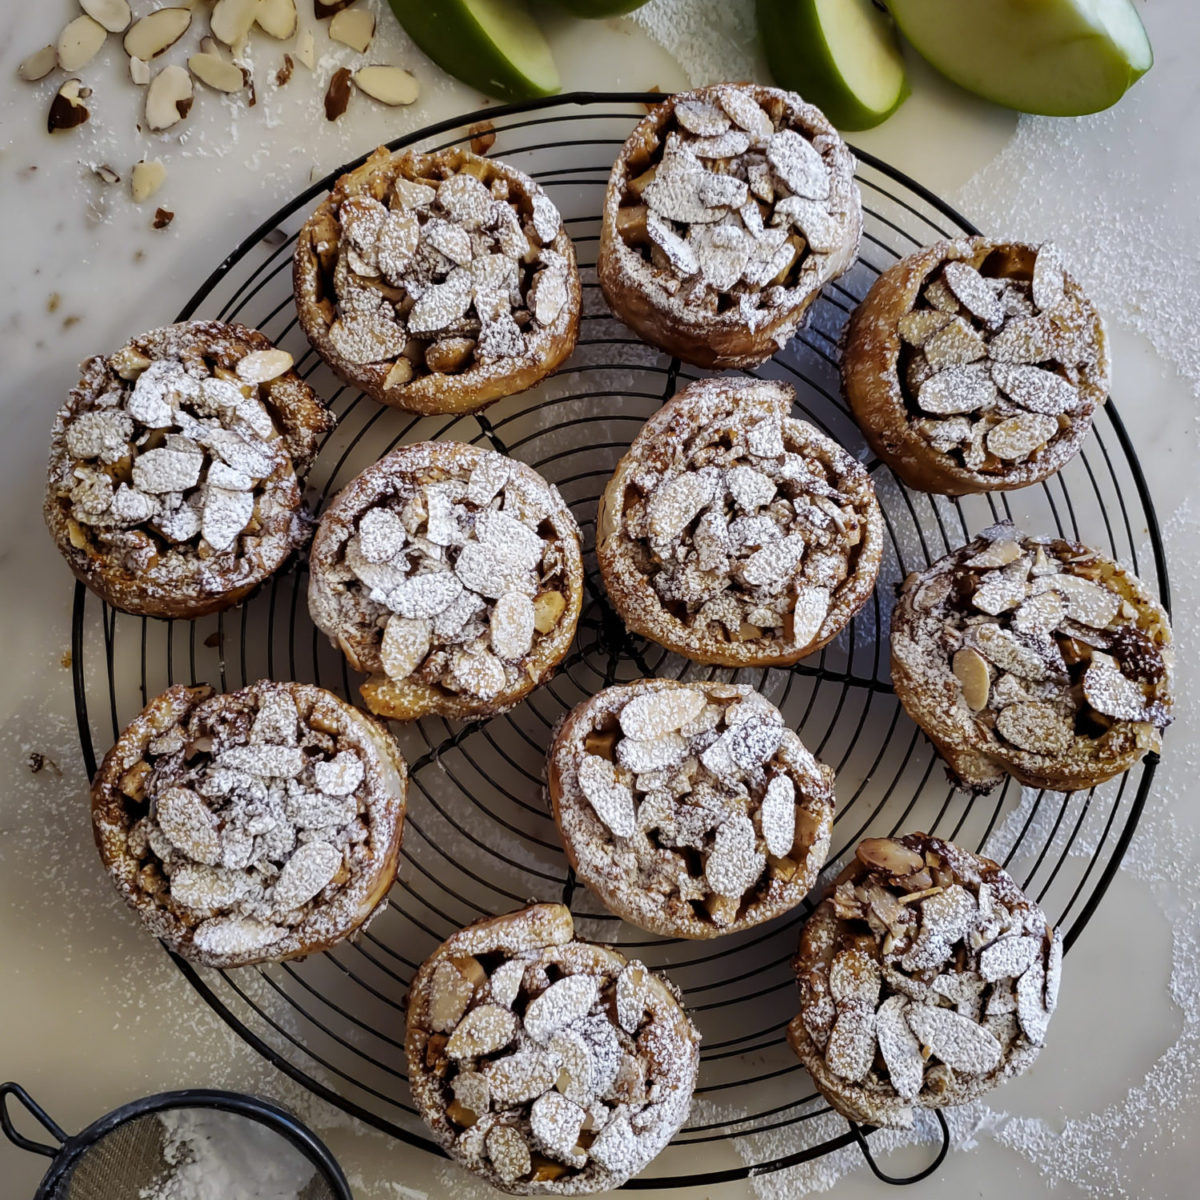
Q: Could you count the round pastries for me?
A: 11